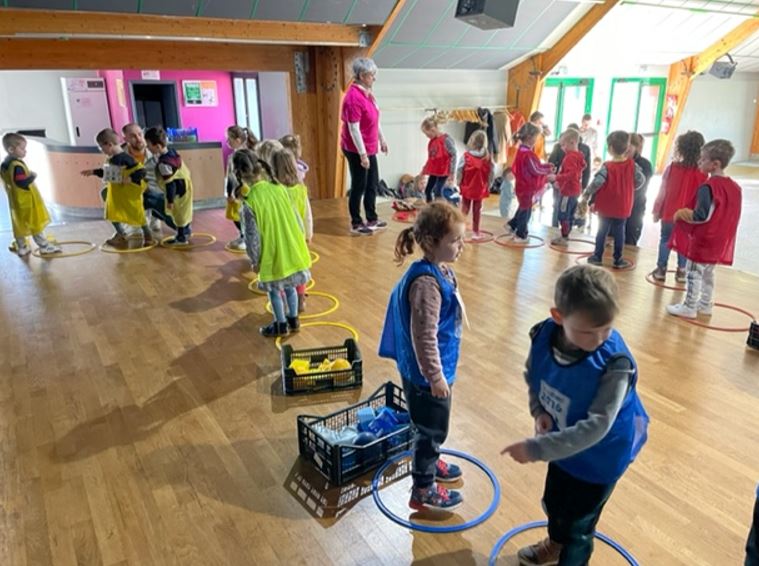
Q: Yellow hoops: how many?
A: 8